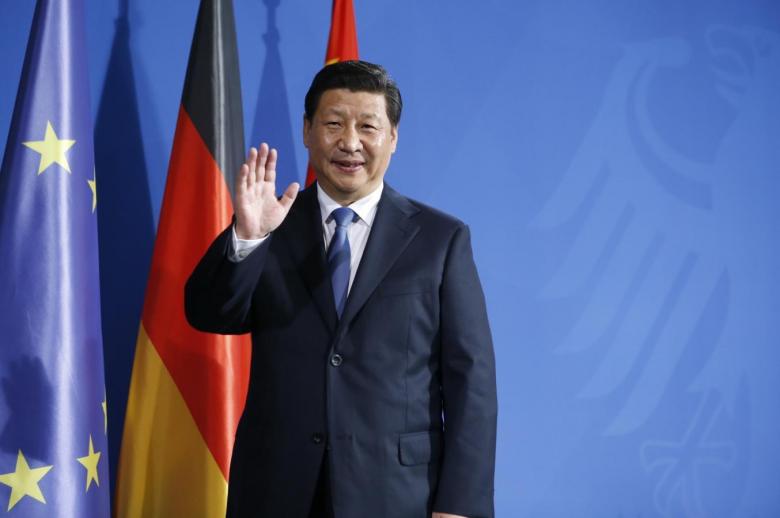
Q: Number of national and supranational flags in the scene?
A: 3